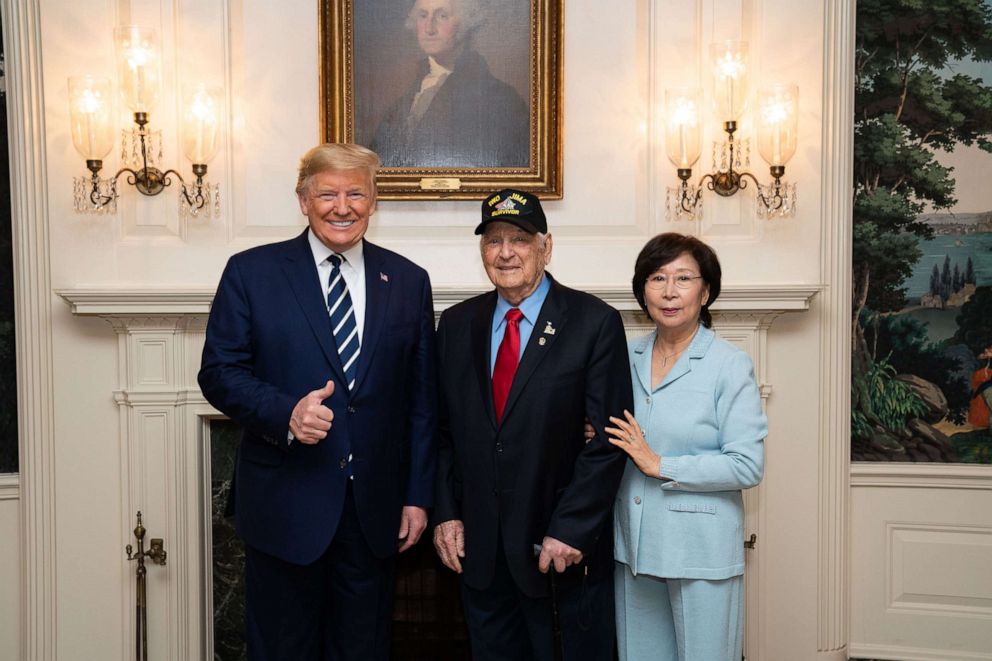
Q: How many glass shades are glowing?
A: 6